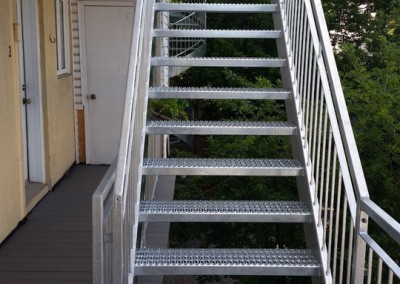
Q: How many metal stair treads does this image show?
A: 8